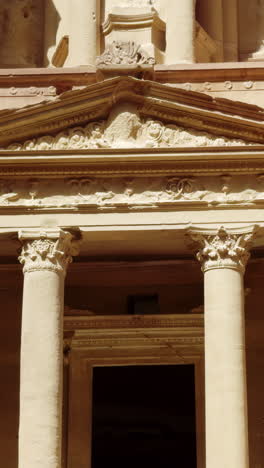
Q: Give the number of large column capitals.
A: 2